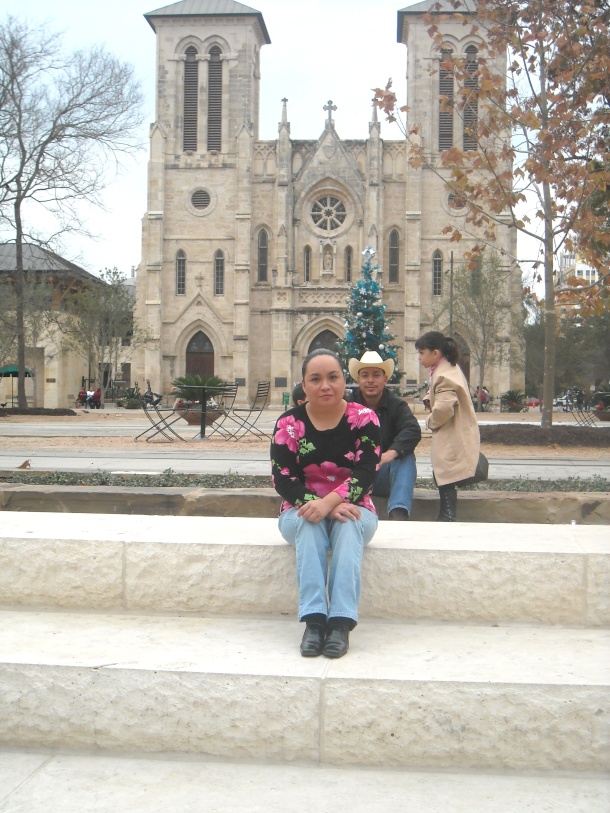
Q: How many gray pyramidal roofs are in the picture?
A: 2